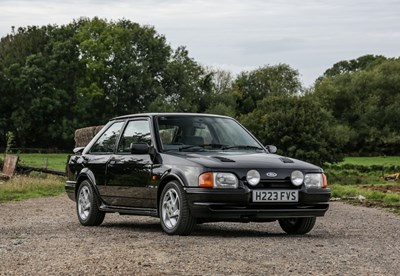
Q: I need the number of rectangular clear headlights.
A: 2